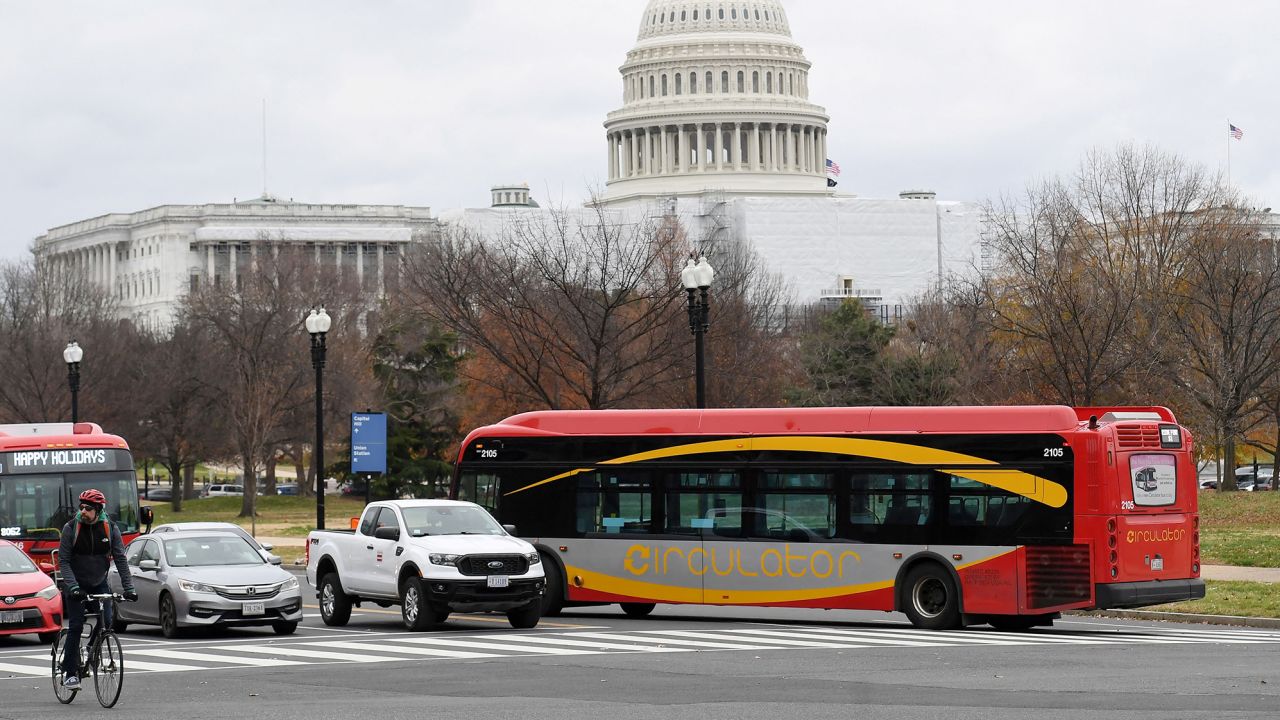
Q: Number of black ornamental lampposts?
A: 3